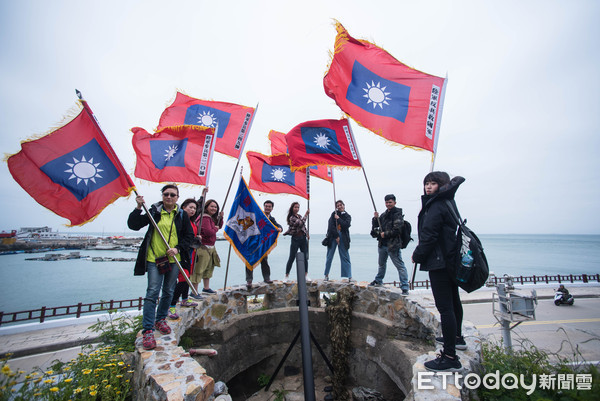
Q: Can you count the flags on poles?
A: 8